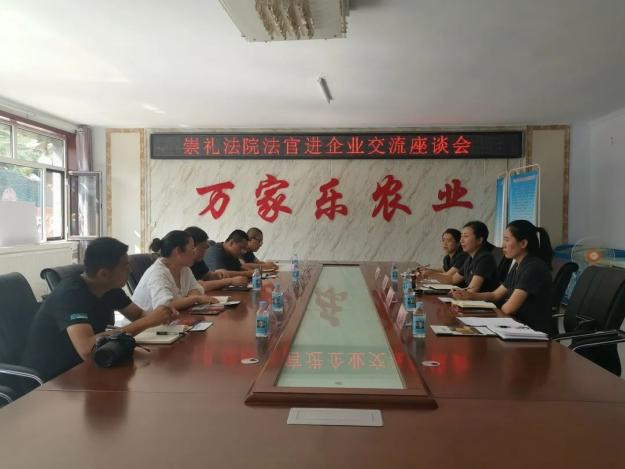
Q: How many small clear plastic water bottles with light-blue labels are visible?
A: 9